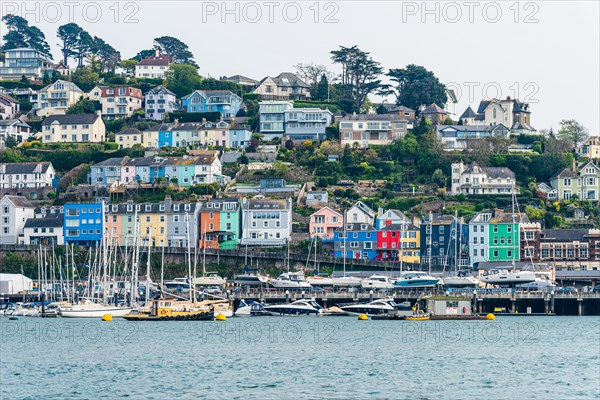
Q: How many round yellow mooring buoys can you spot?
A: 4